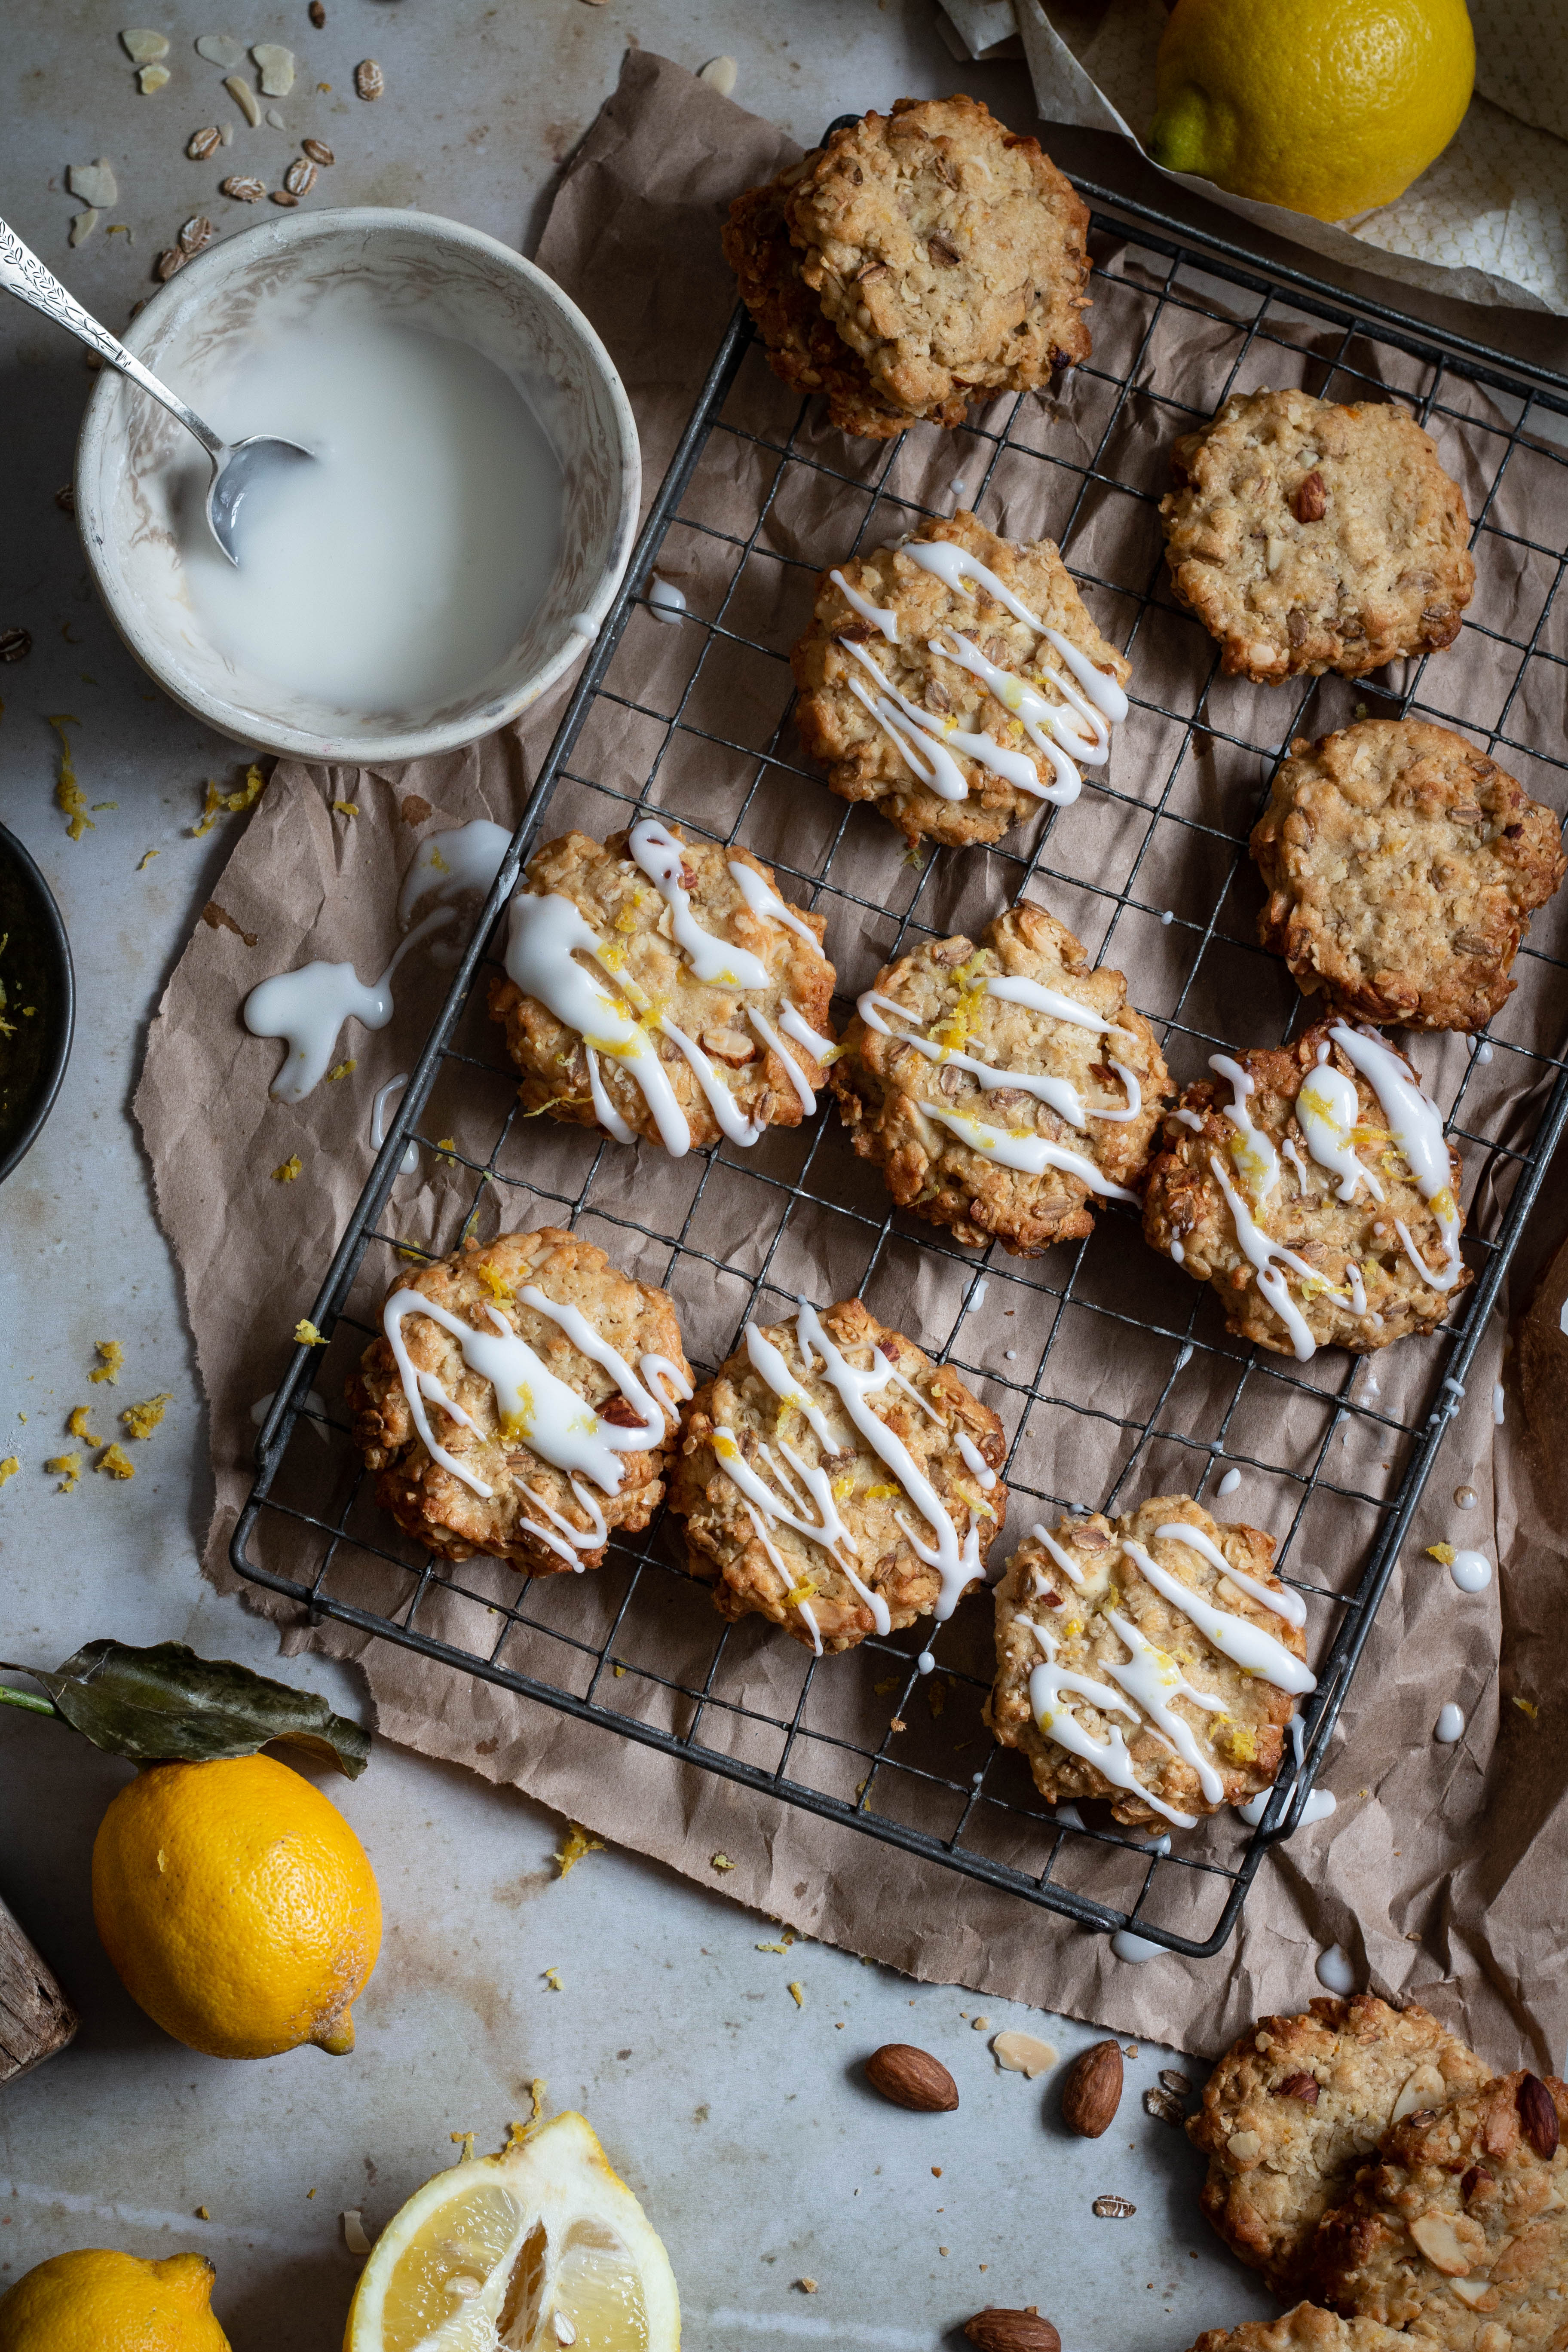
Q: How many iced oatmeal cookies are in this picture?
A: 7